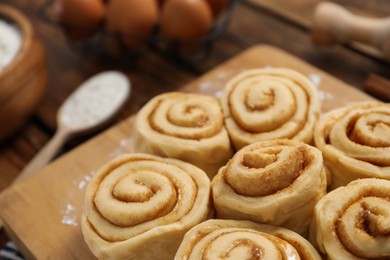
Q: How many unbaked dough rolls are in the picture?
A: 7